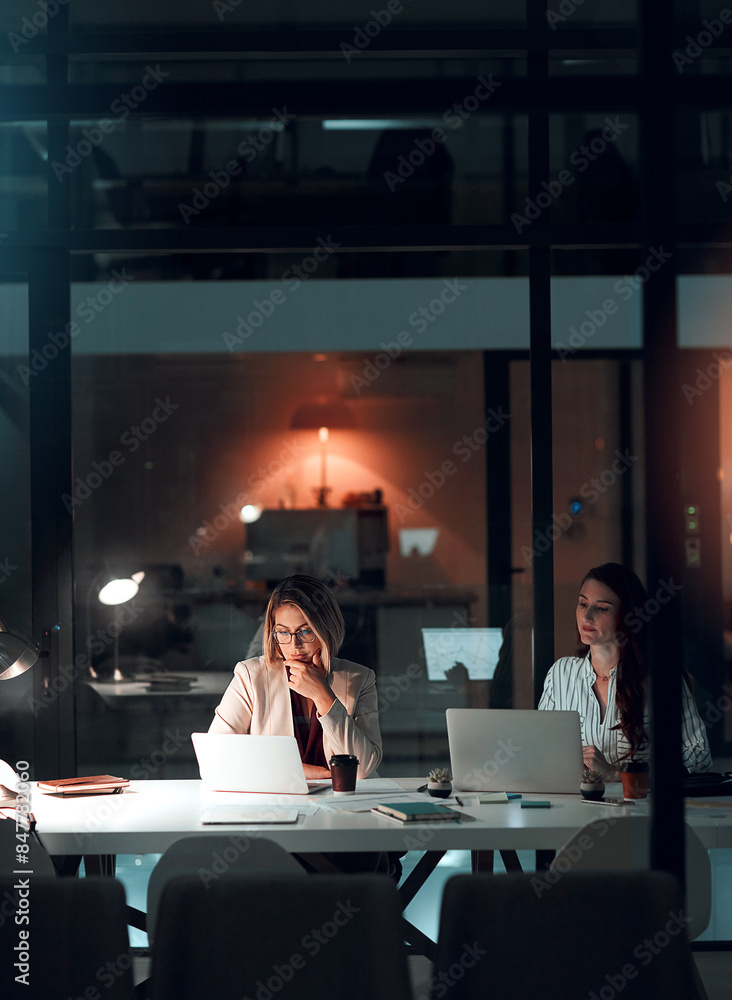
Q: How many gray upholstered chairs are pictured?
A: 3